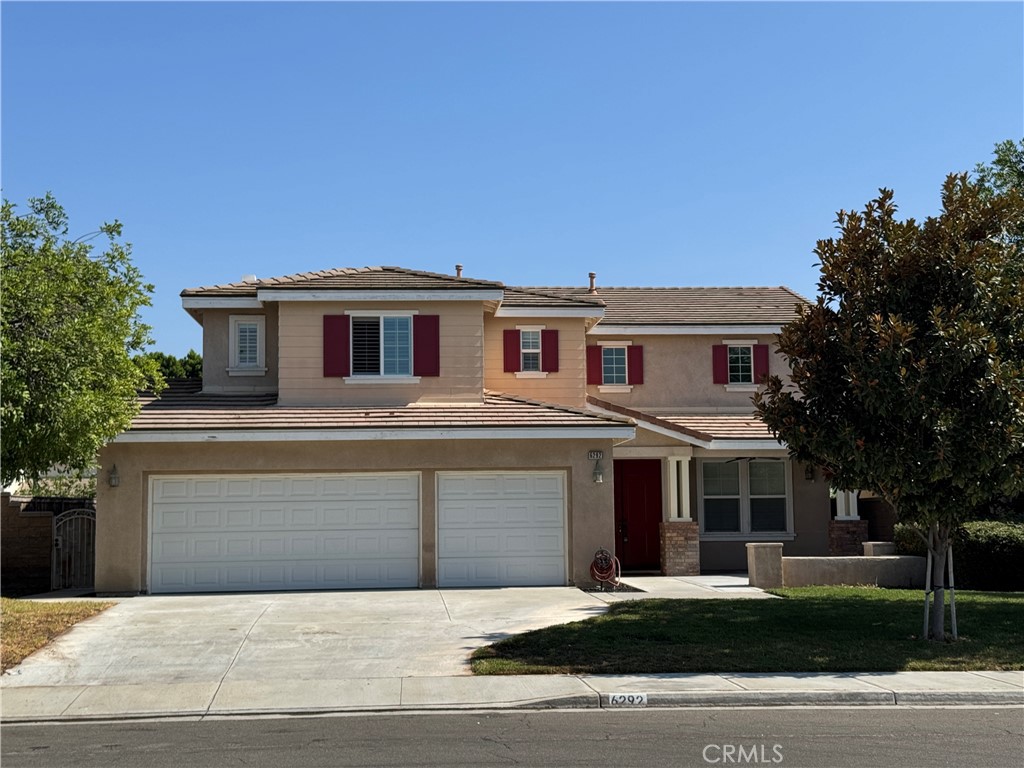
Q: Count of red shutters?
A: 8